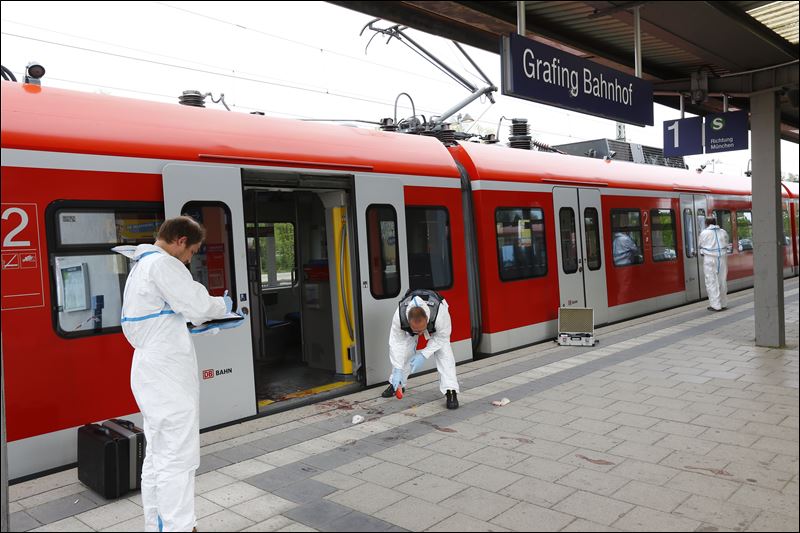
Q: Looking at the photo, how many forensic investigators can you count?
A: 3